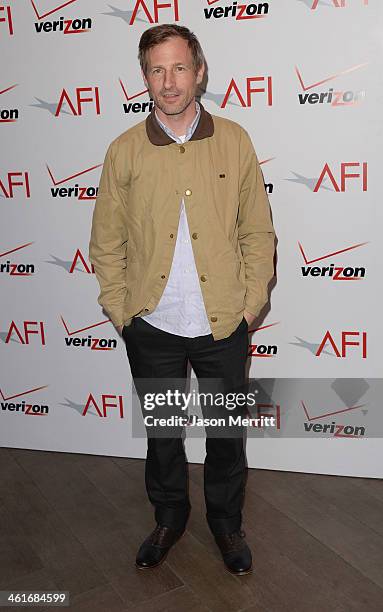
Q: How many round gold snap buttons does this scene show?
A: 5